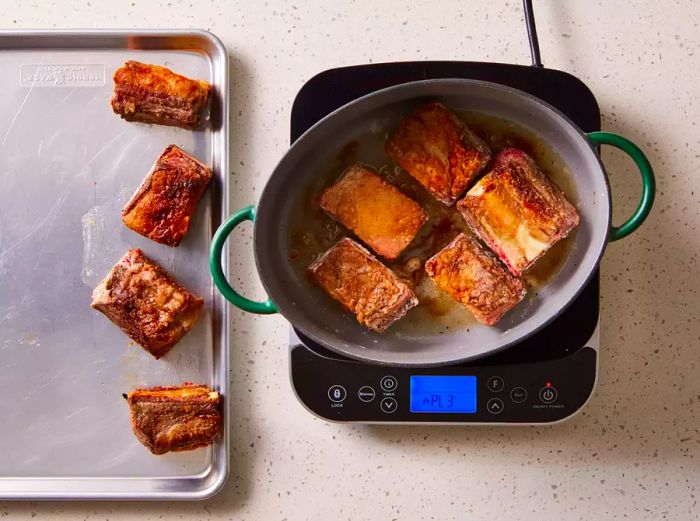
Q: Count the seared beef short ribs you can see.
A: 9